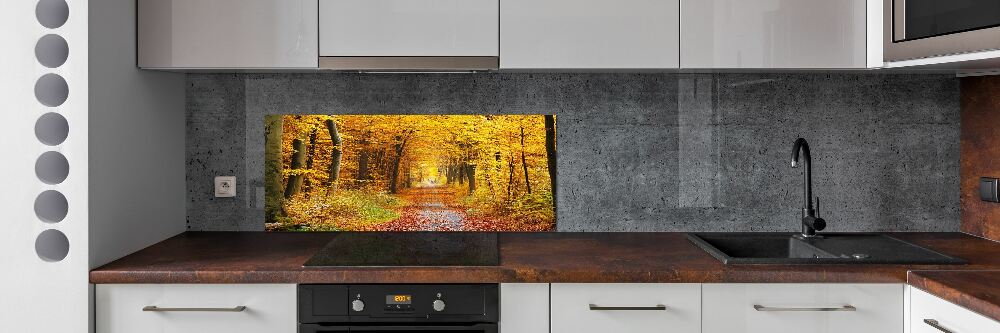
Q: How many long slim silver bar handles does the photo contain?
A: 4